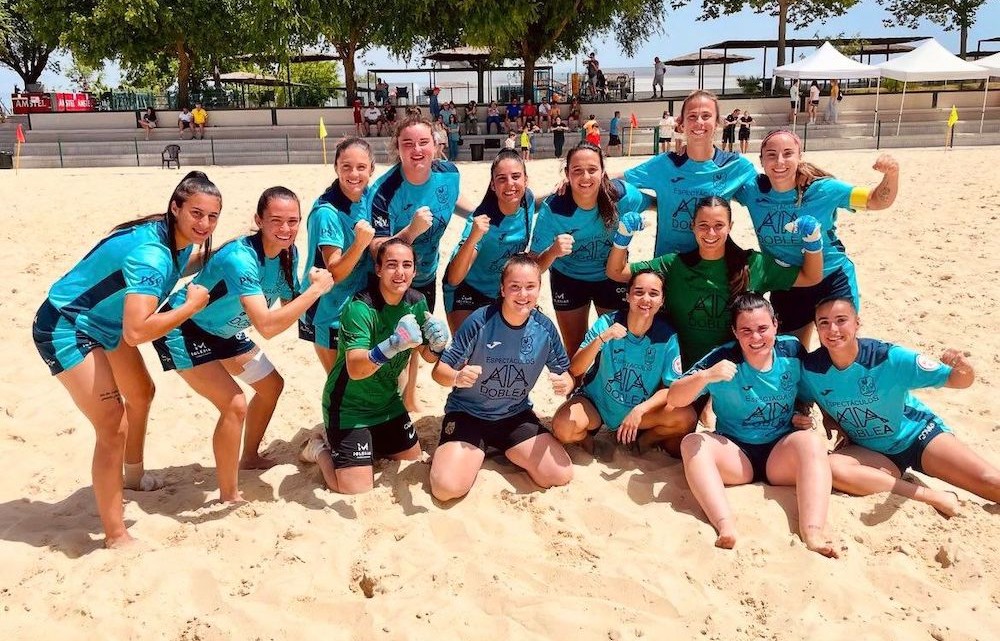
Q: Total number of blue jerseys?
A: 12